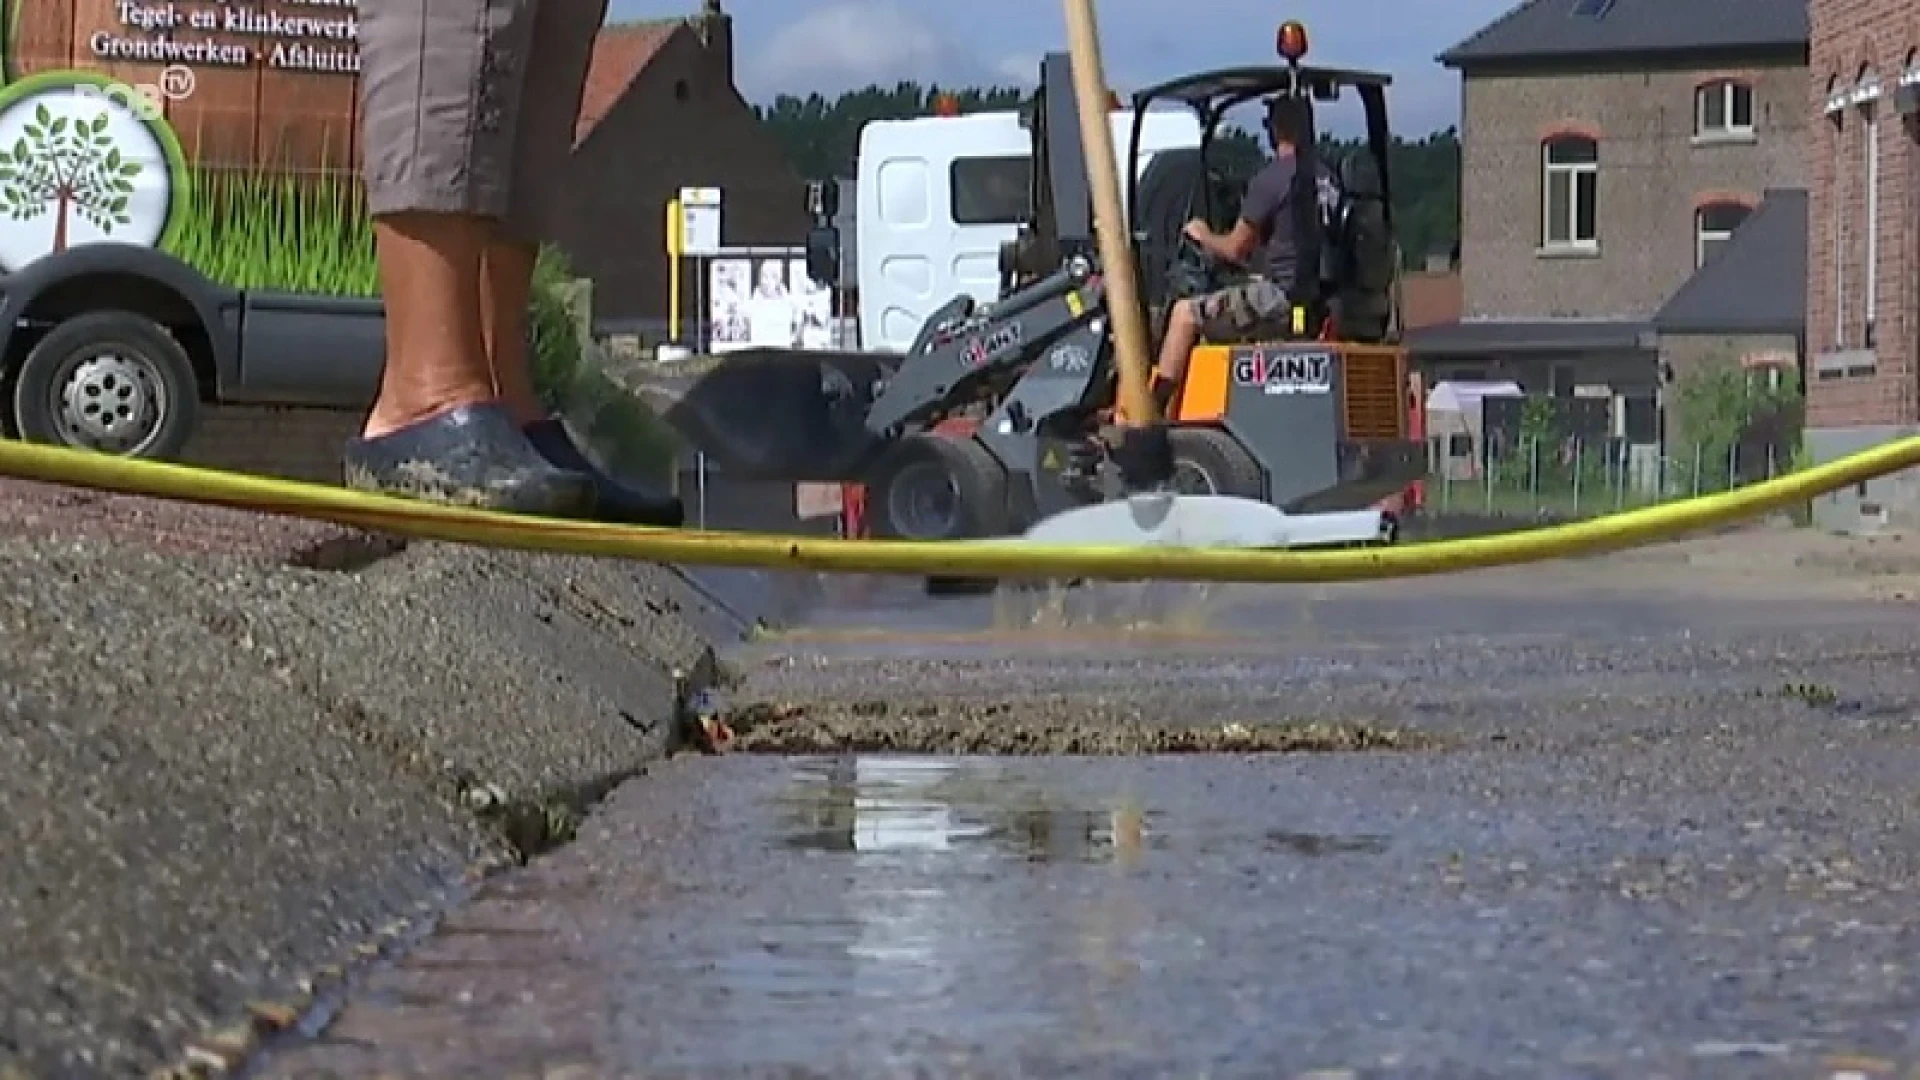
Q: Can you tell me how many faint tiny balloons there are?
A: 0